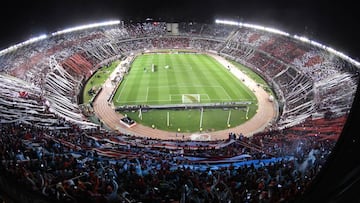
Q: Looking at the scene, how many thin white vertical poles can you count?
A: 5